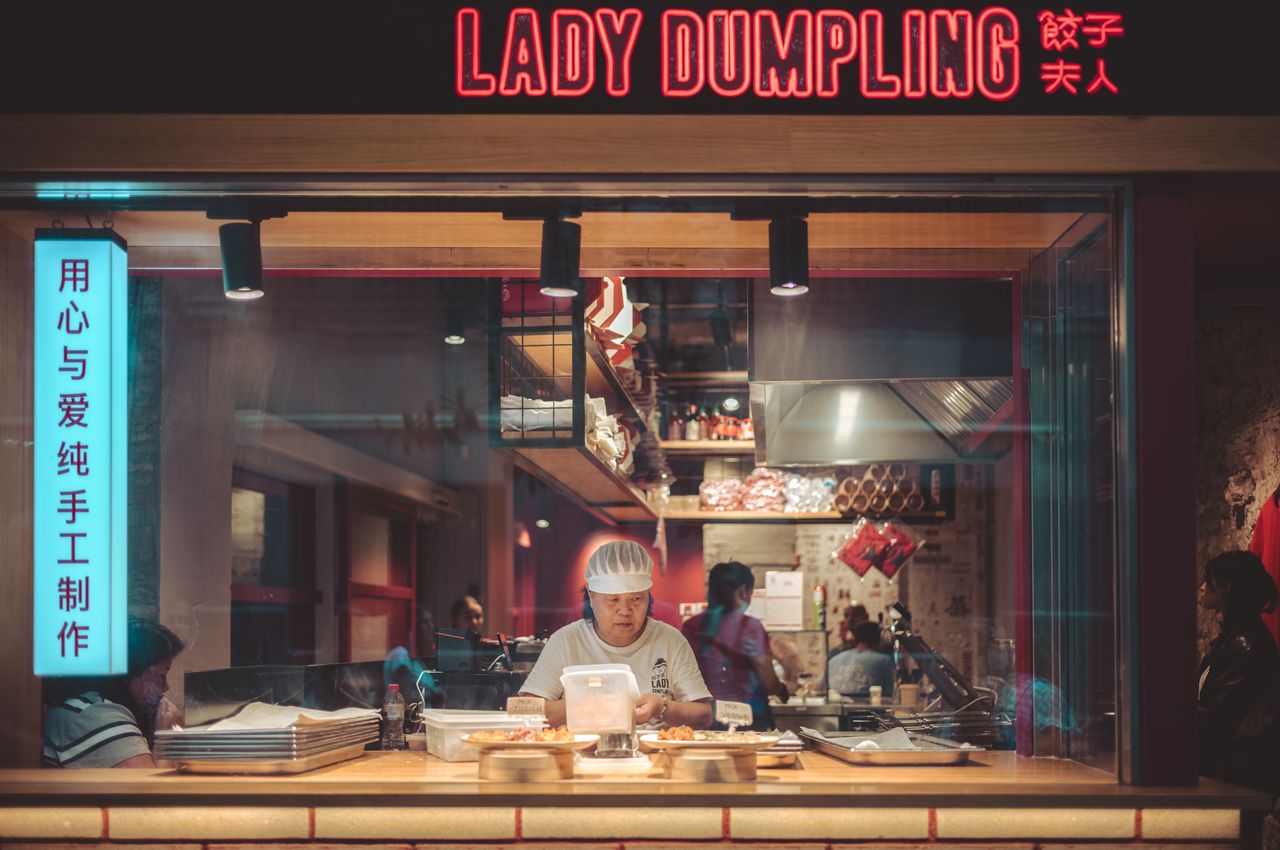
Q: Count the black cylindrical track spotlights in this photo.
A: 3